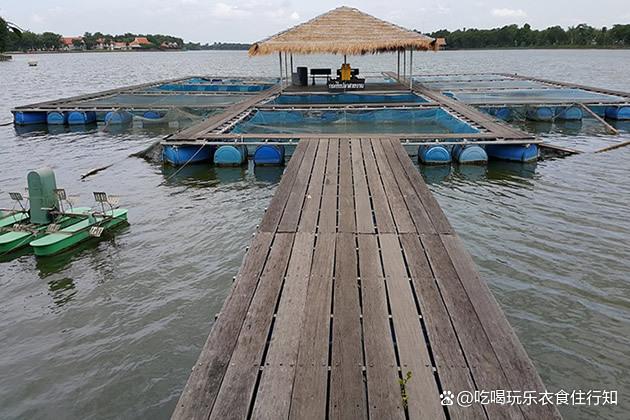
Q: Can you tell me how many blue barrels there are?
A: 15